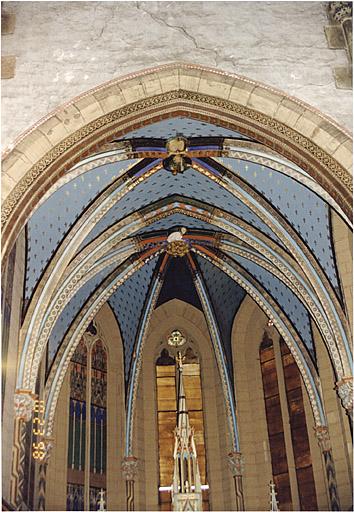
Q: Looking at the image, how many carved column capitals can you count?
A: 6